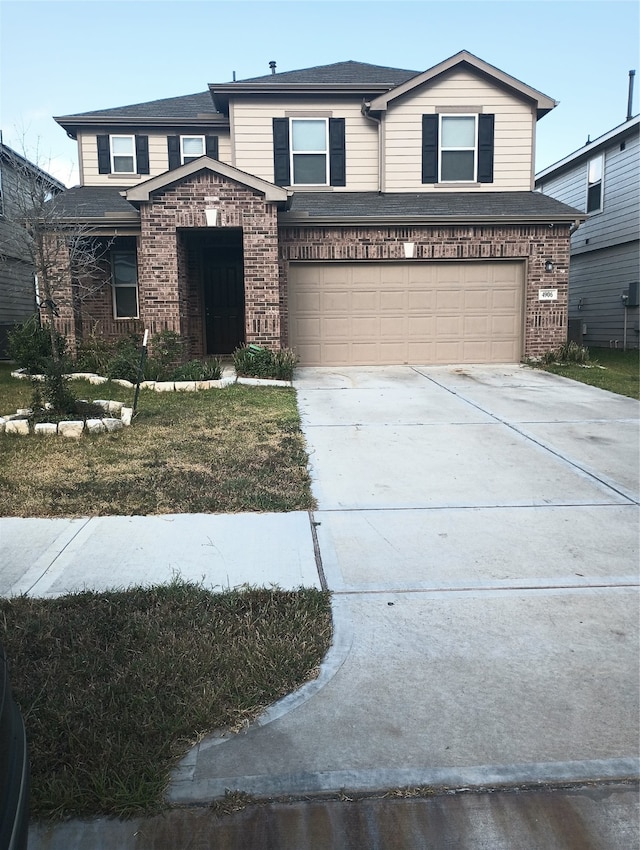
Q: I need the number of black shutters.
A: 8